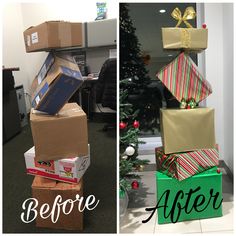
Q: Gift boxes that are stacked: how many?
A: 5